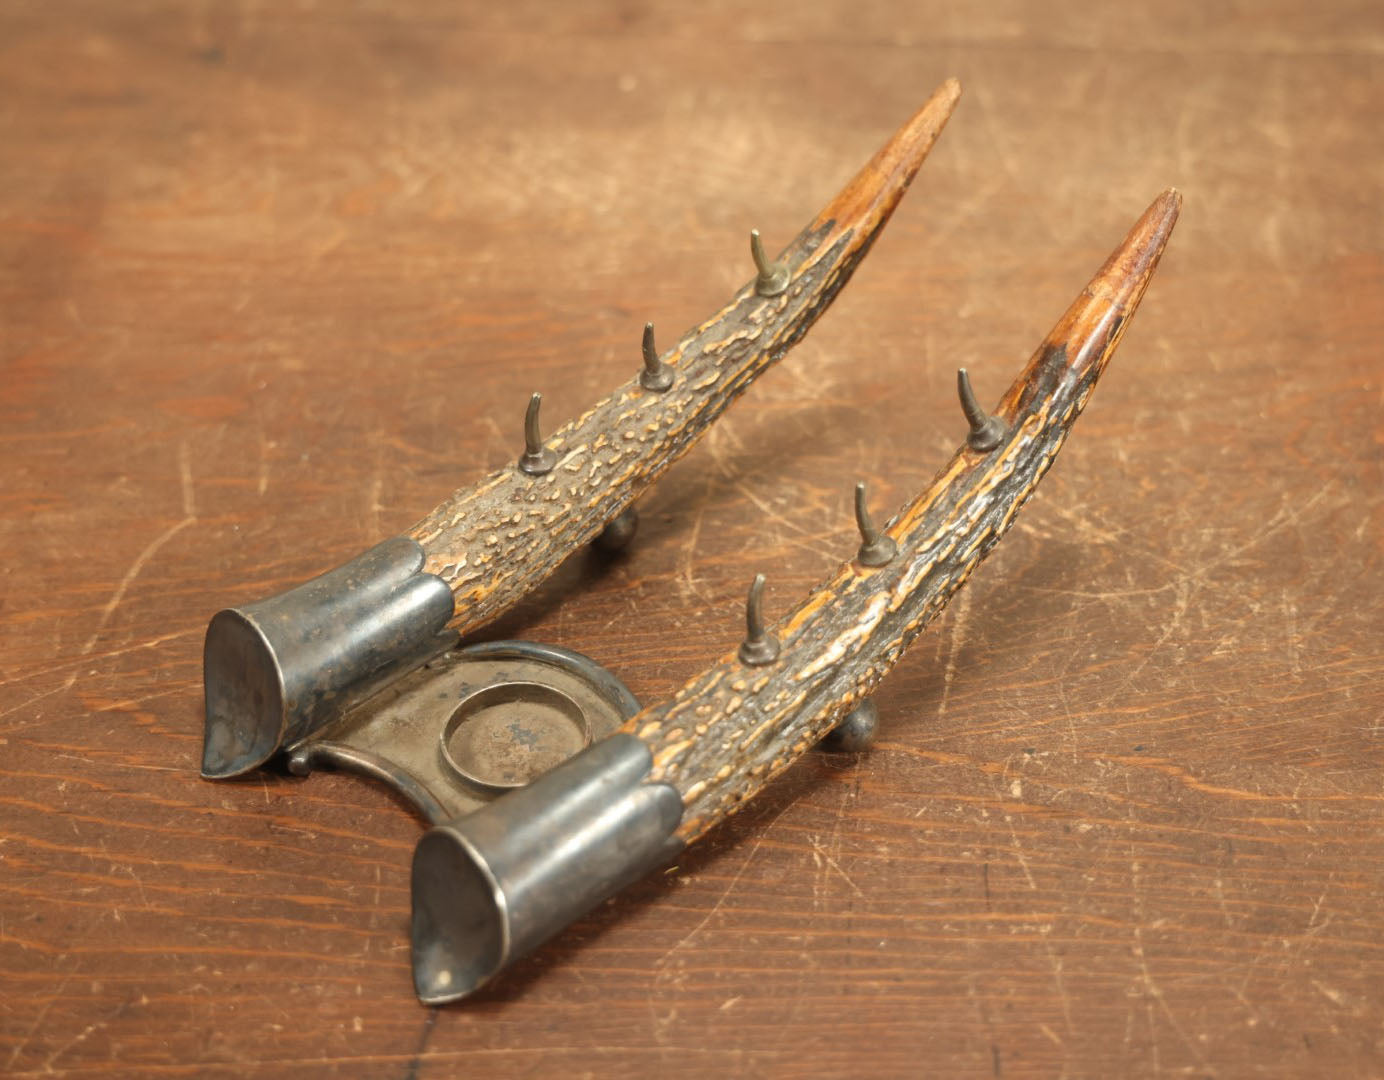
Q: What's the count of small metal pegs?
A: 6